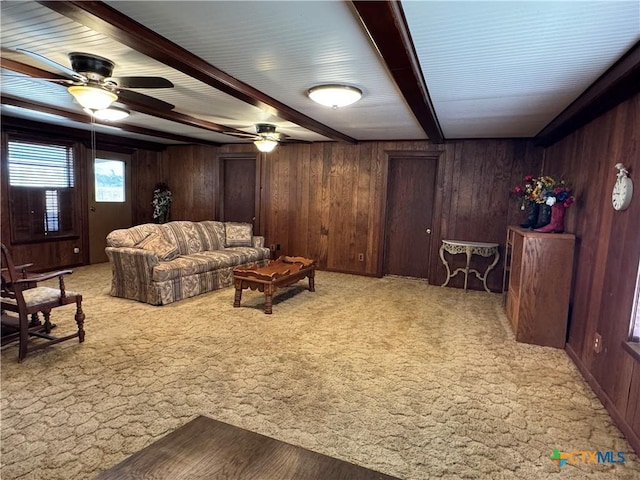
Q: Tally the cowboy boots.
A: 3